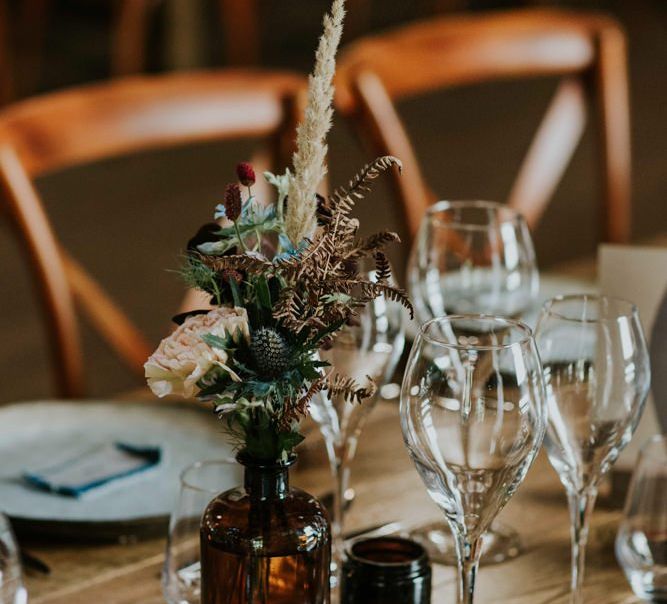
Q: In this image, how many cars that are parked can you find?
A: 0